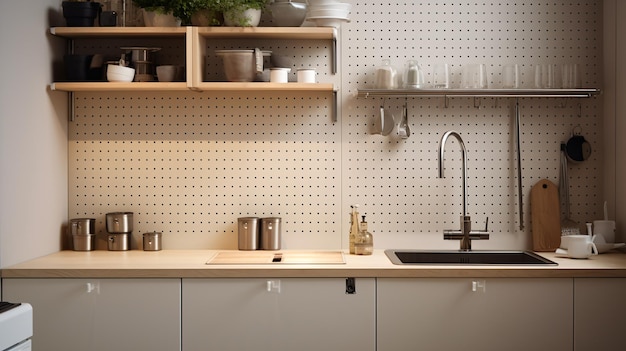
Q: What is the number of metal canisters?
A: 7